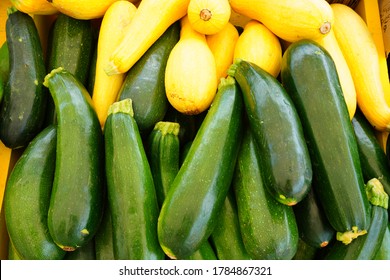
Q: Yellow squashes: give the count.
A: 11